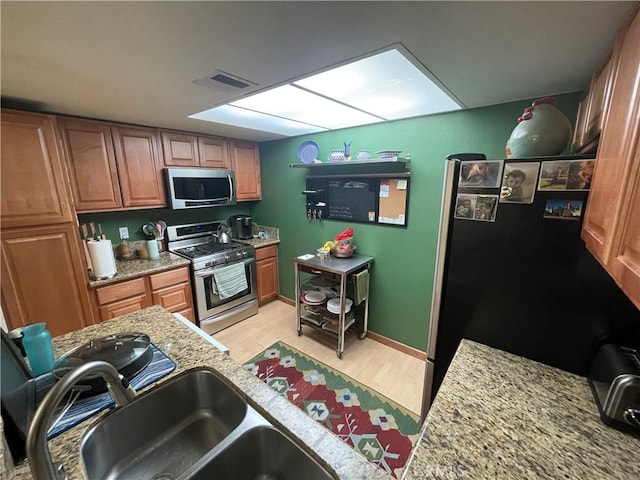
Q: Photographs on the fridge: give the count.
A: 5